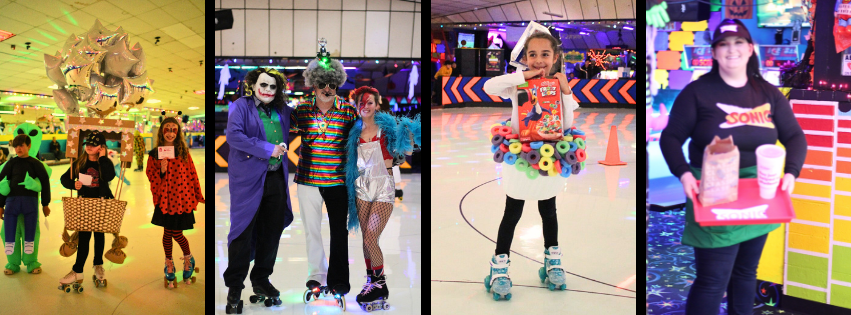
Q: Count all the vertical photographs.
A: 4